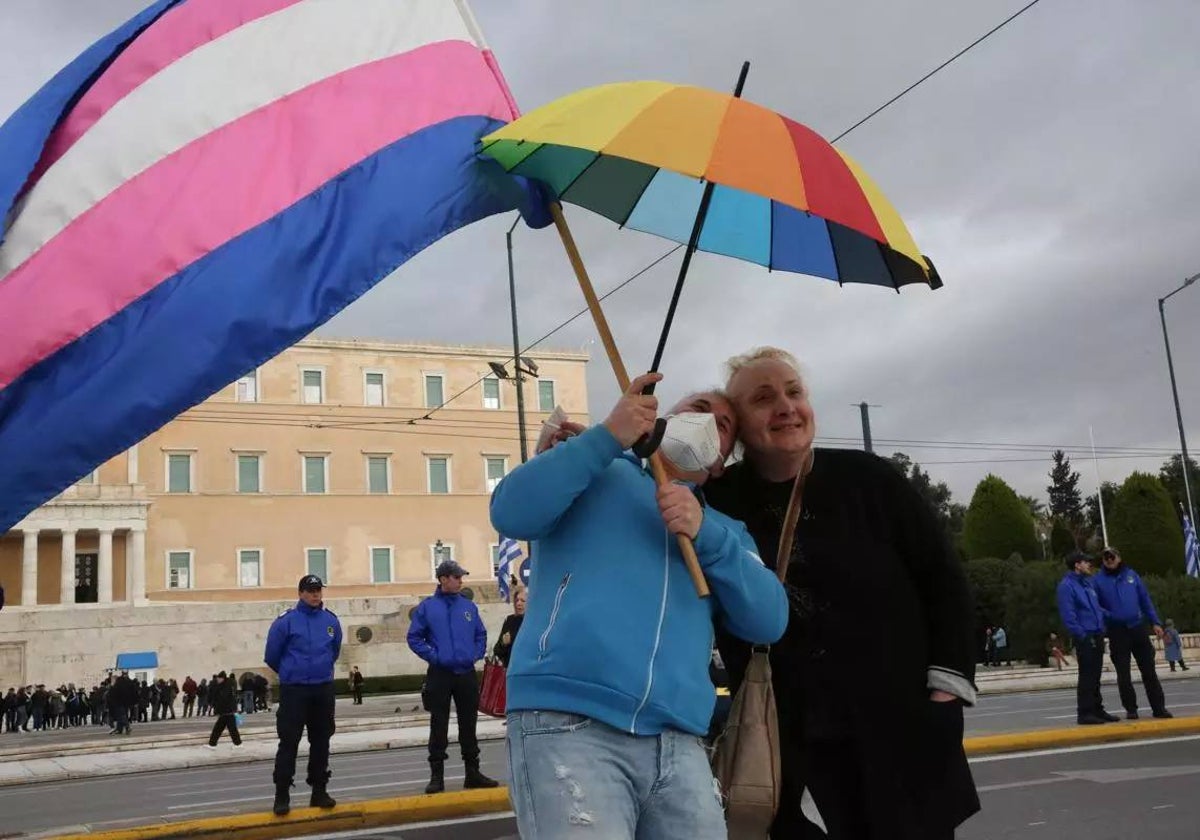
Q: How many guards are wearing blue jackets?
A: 4